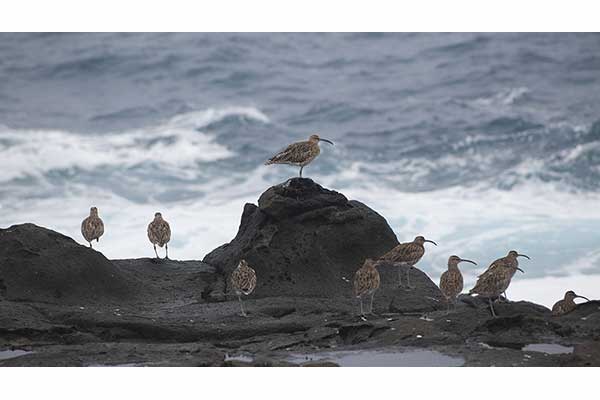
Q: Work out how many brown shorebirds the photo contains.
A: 10